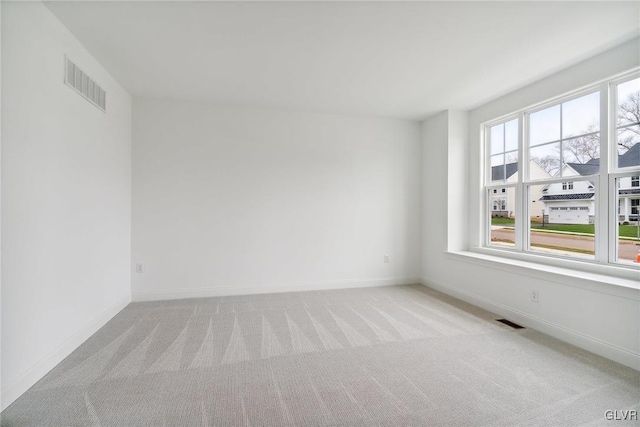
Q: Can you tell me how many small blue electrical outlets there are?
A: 0